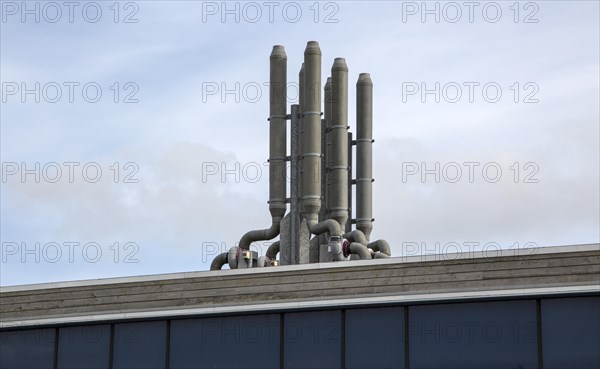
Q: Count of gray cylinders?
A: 6